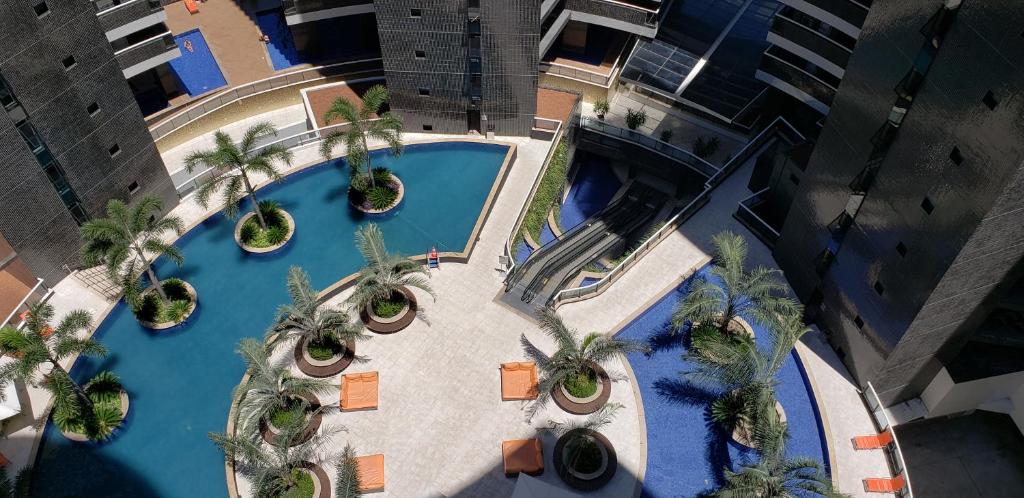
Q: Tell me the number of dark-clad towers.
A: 3